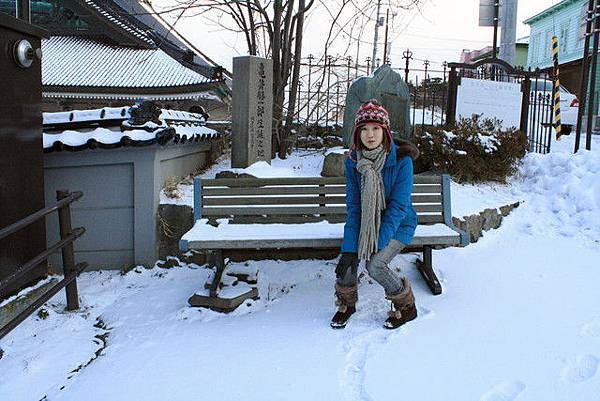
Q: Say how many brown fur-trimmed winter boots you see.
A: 2